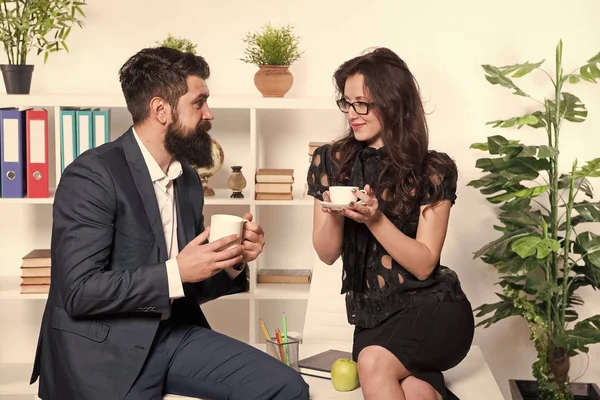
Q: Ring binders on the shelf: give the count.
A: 5